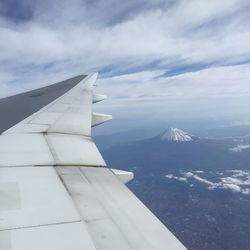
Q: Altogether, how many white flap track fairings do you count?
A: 3